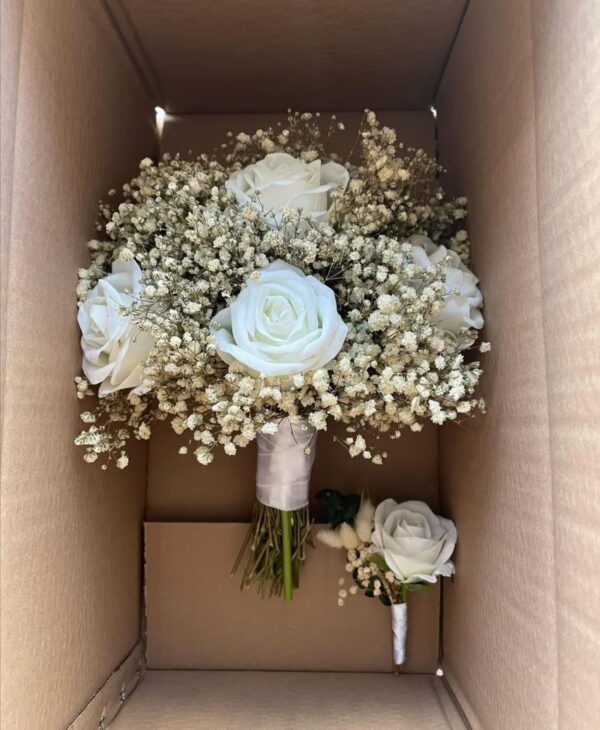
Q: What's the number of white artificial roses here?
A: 5